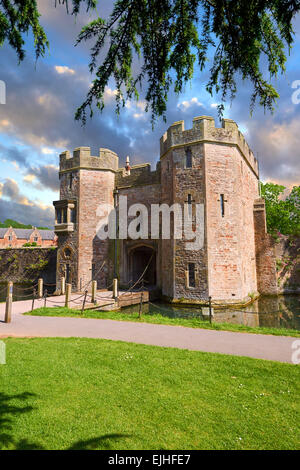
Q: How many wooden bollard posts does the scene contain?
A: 6